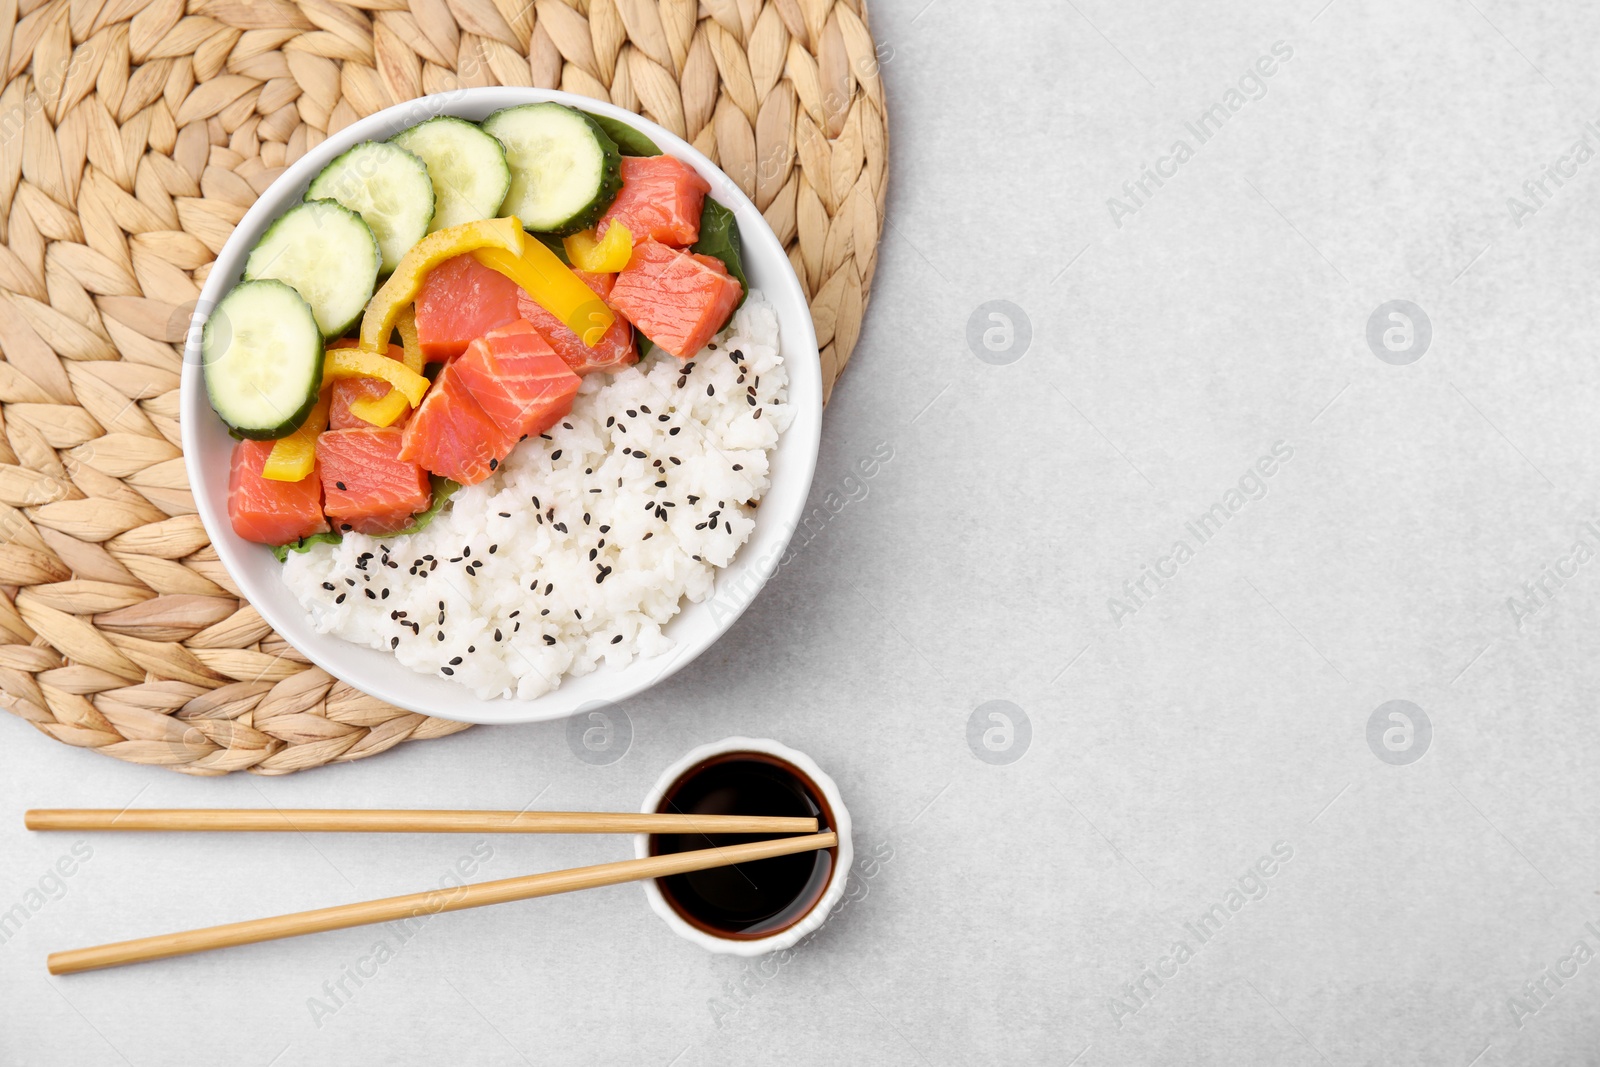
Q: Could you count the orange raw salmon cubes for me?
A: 9